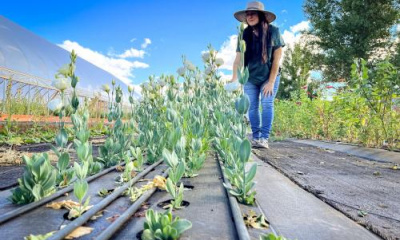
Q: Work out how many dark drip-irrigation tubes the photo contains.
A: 4